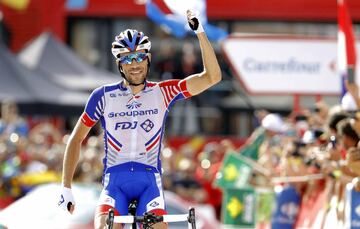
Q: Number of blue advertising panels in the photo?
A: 2